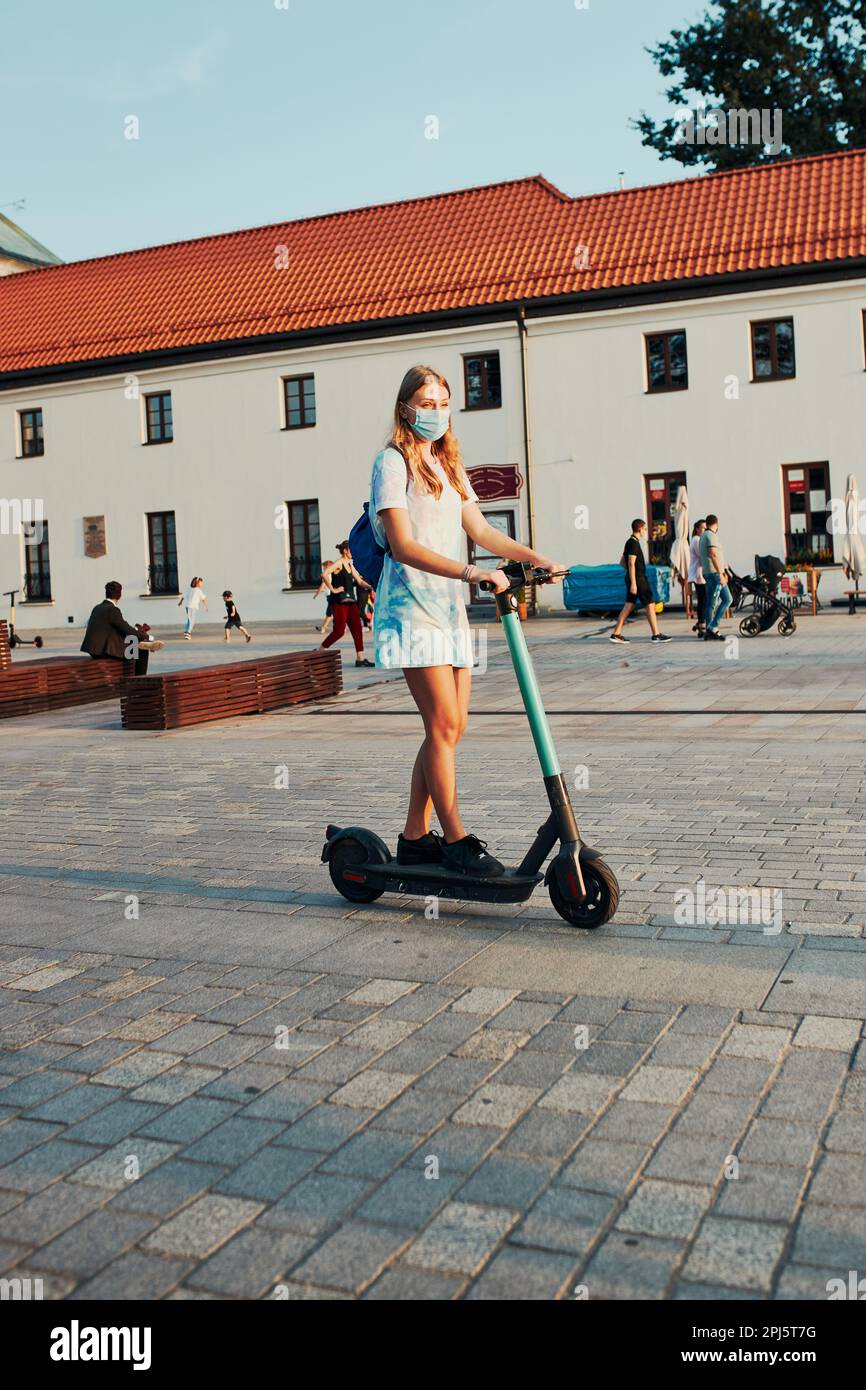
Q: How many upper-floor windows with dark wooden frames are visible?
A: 6